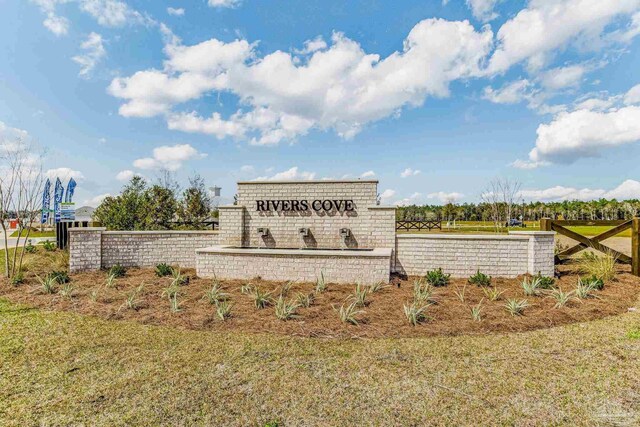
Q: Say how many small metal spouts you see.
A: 3